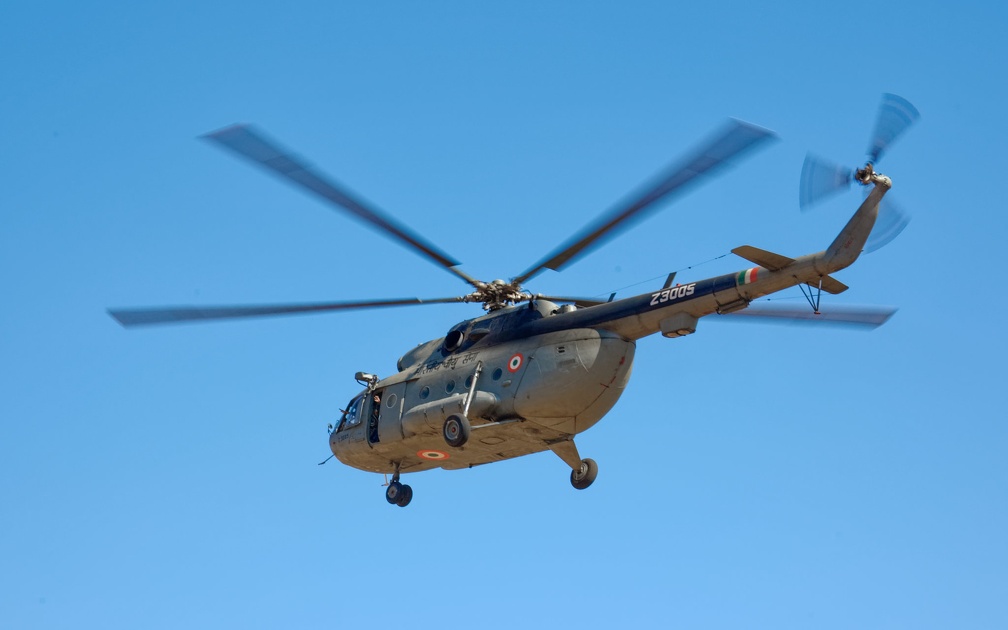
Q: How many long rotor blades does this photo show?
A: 4